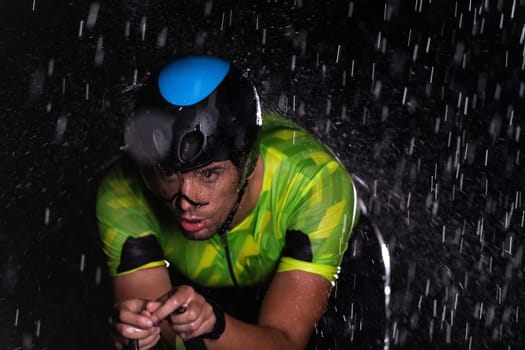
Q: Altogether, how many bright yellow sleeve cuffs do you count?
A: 2